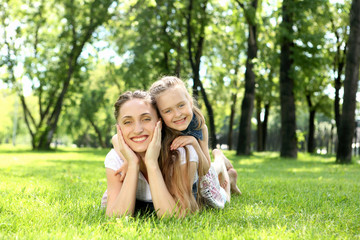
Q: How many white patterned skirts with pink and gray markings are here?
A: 1